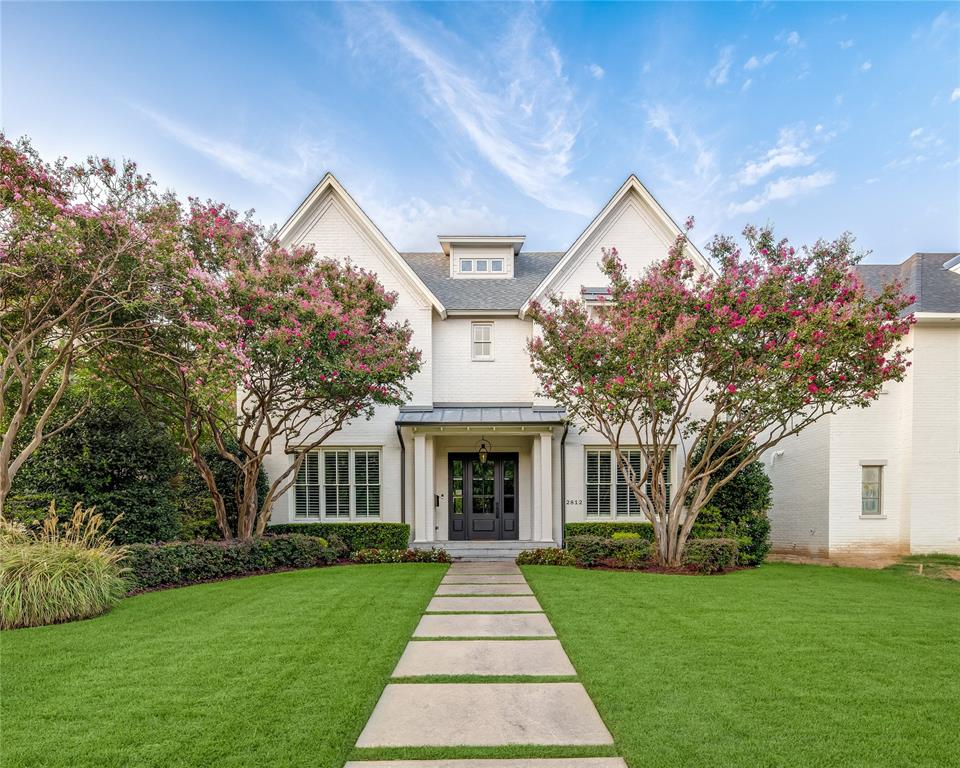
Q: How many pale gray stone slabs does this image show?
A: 8